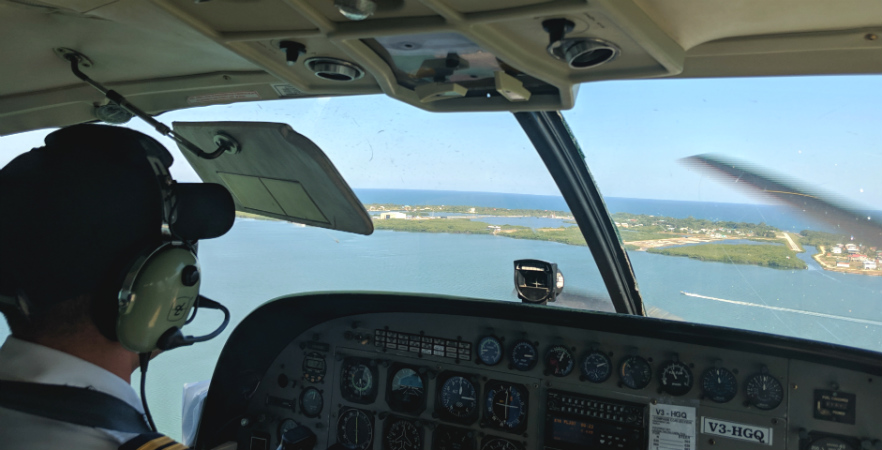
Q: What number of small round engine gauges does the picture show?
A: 8